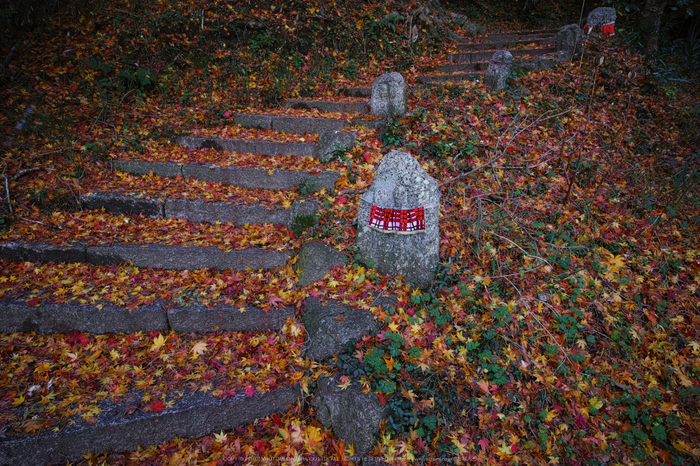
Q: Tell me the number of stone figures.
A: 5